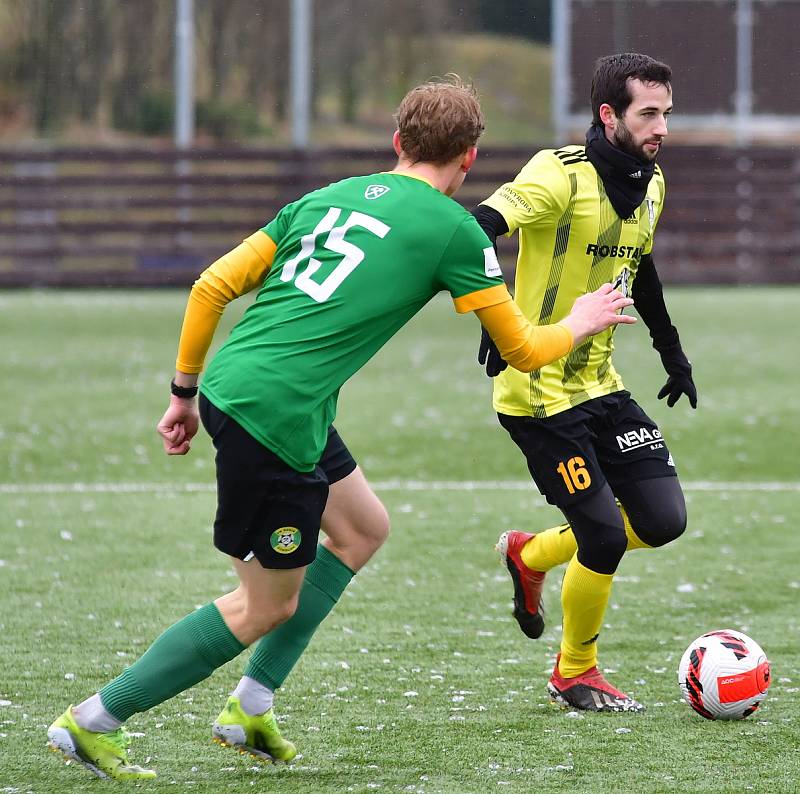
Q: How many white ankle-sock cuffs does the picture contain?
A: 2